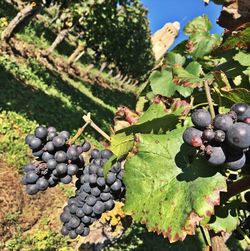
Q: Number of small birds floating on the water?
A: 0